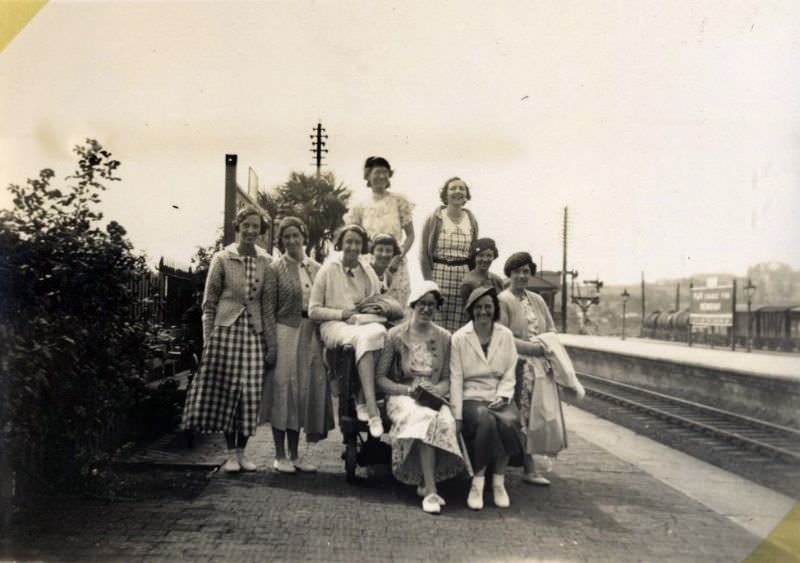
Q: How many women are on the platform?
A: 10